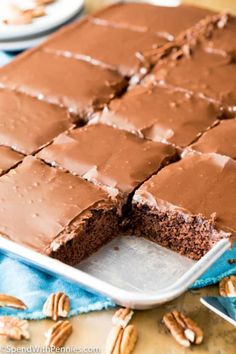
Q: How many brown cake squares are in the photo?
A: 12